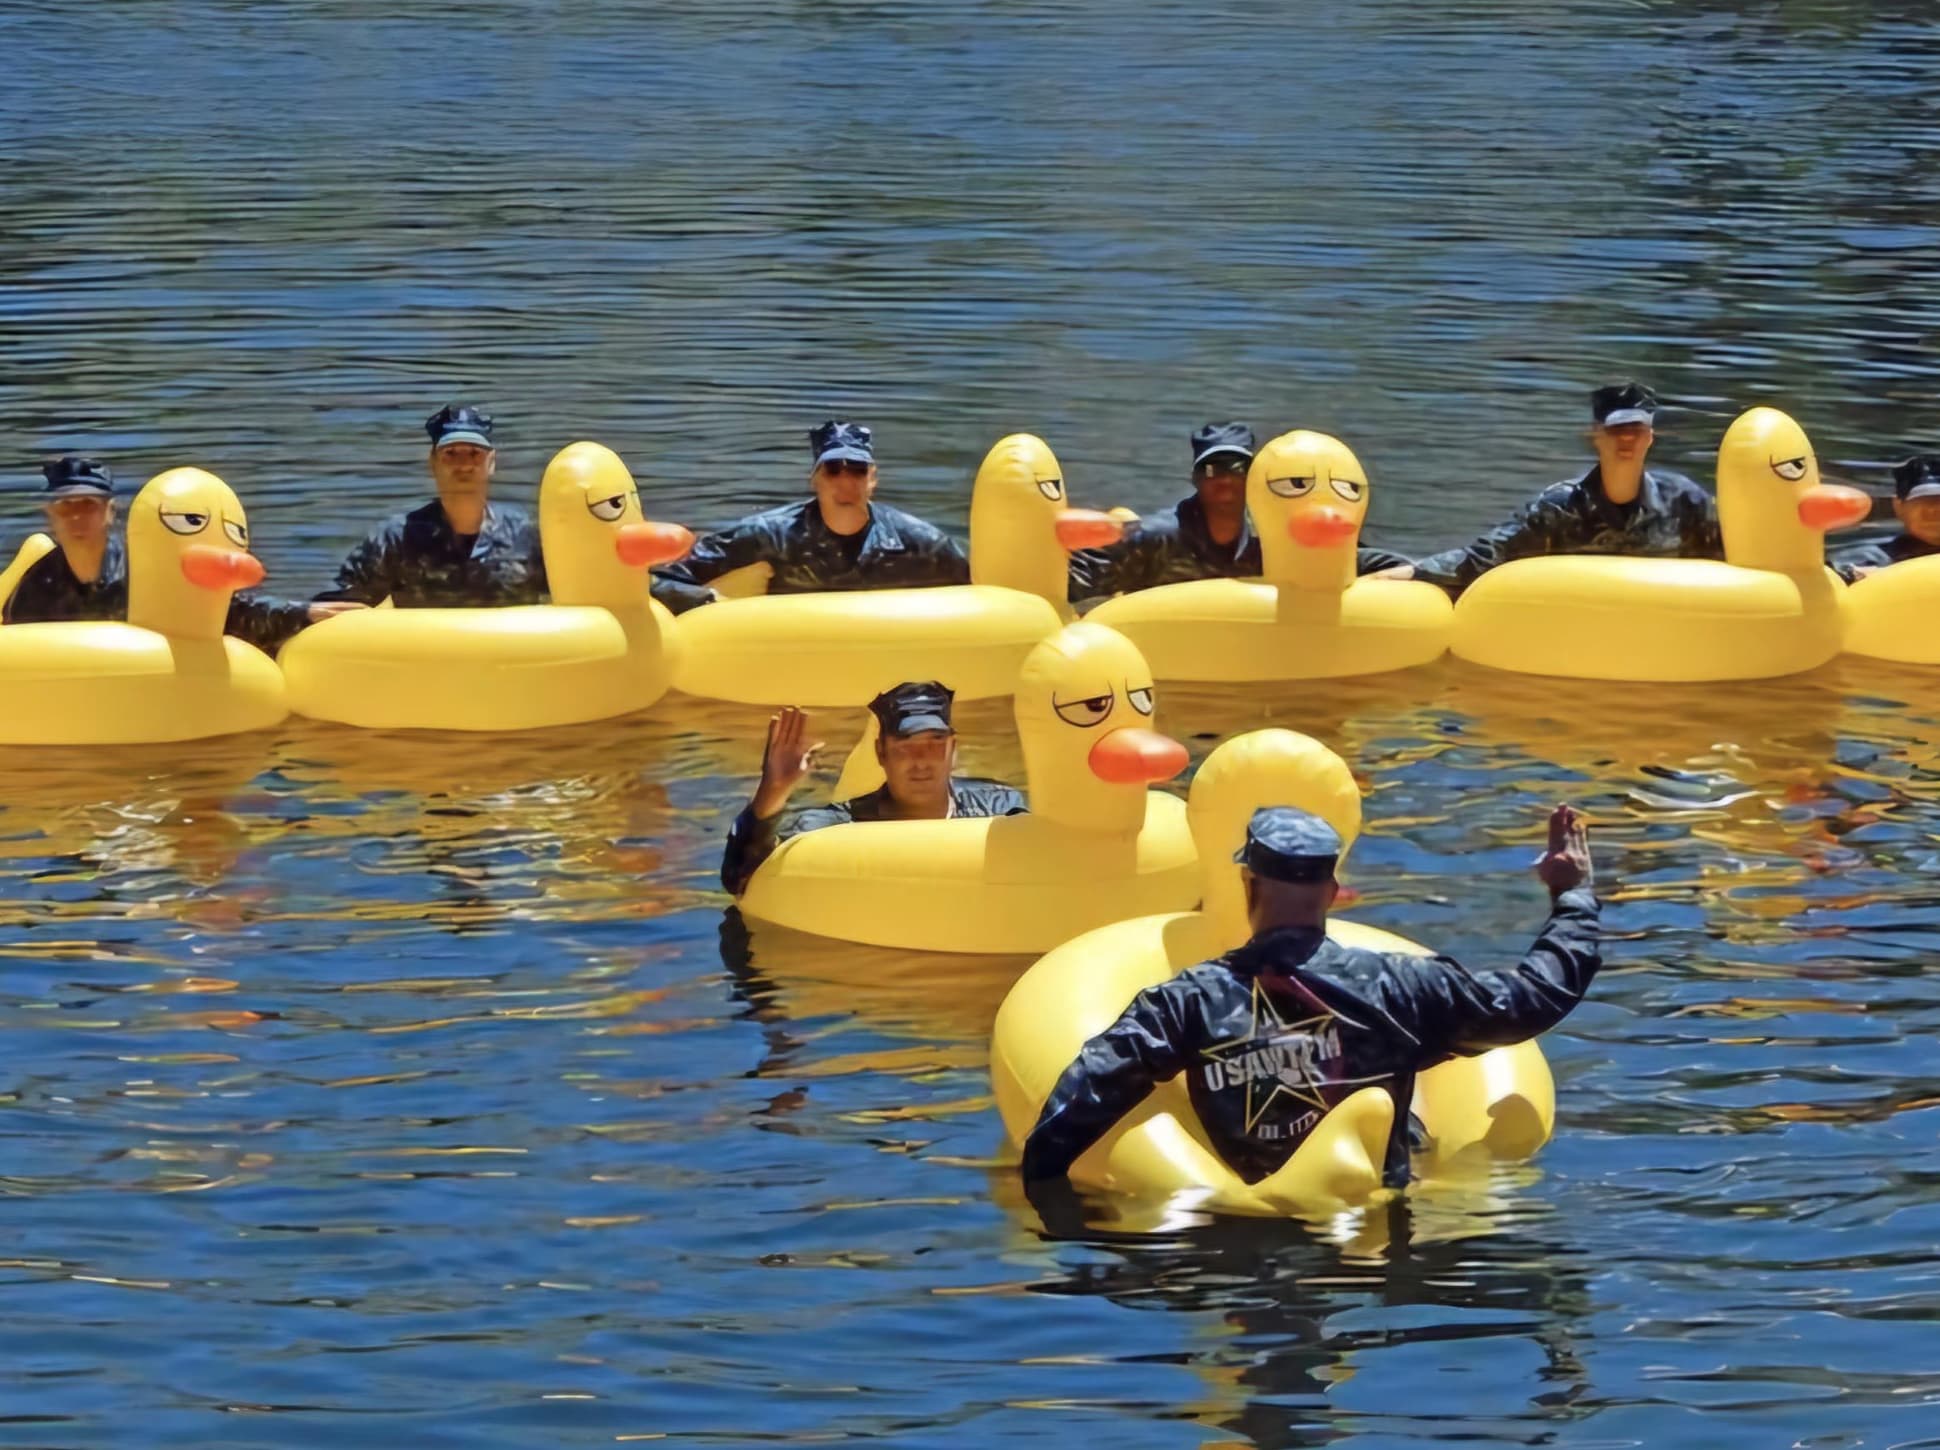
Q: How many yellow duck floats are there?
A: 8